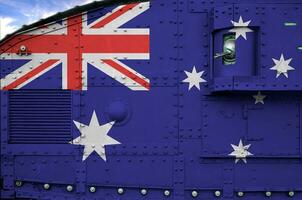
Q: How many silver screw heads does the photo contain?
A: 12